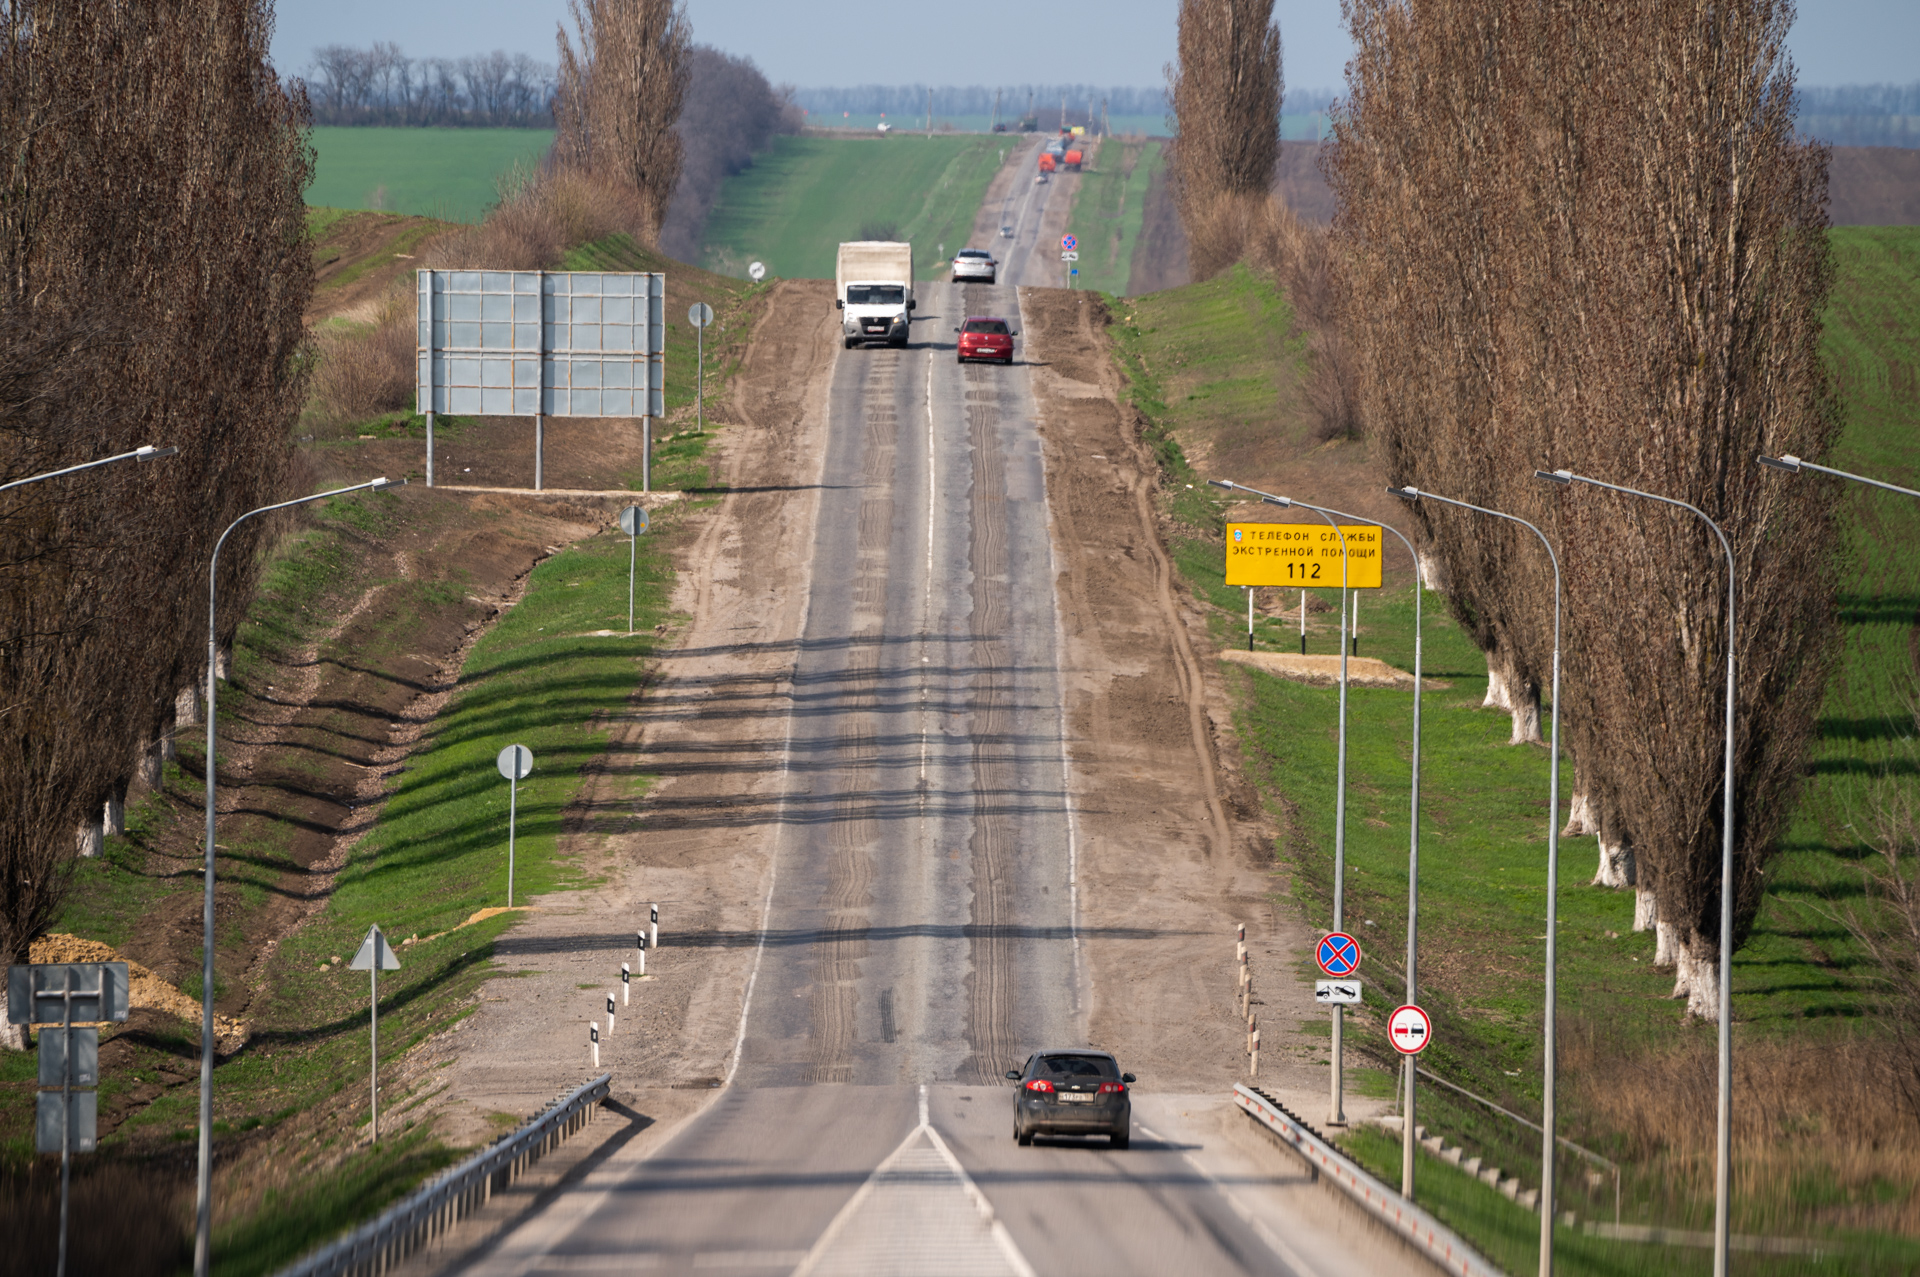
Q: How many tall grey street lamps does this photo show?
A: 7